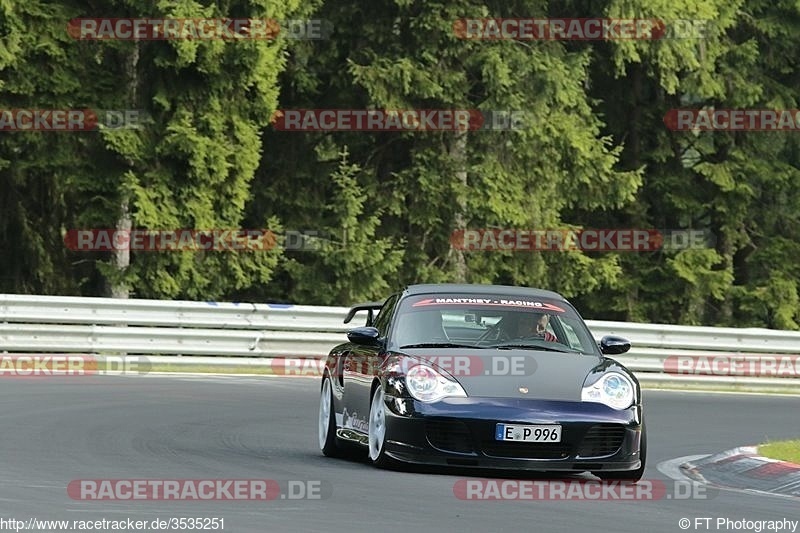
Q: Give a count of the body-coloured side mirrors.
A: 2